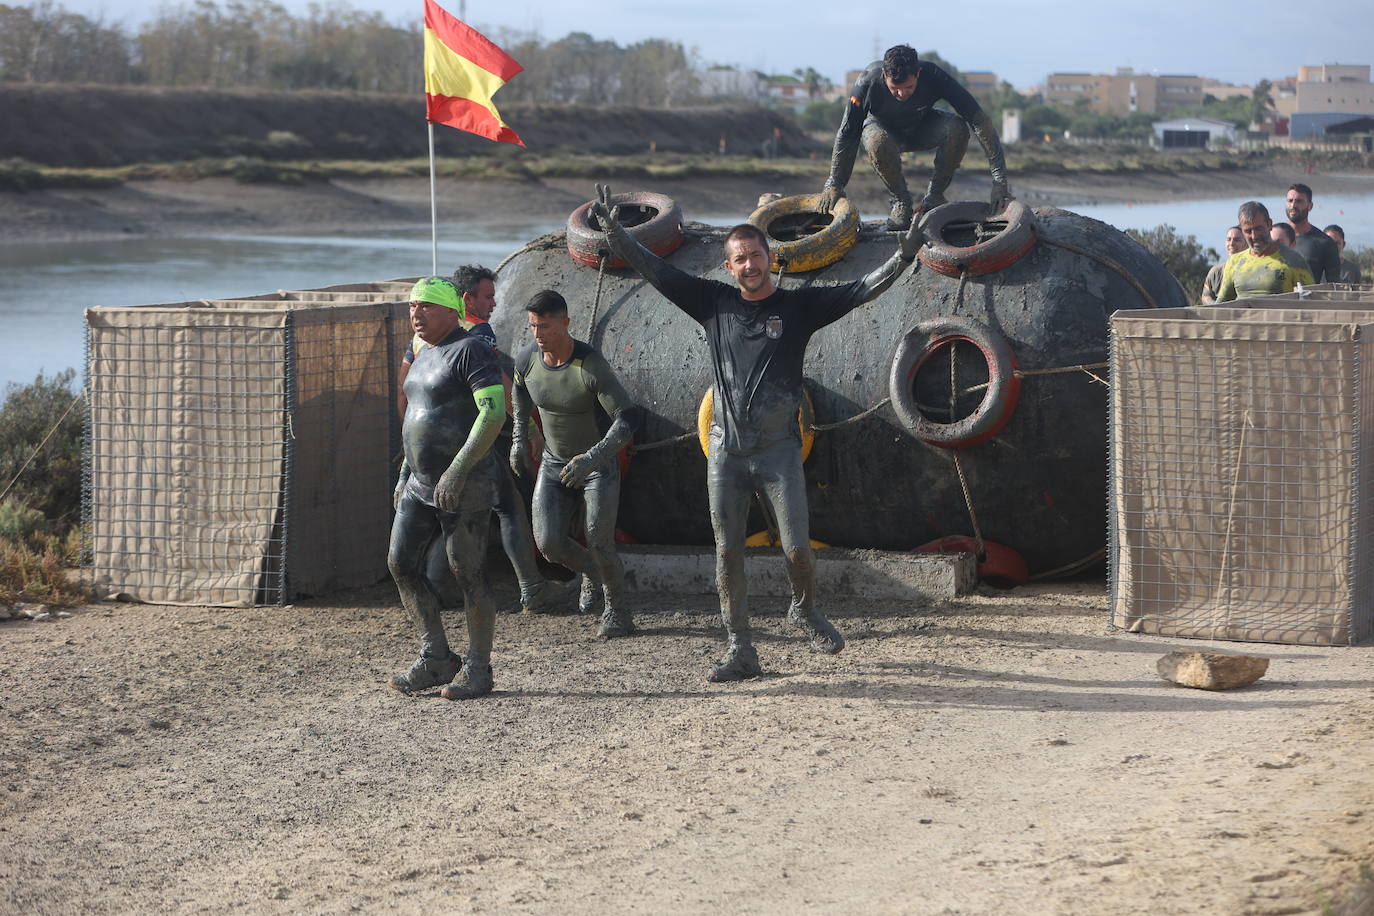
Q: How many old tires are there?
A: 9